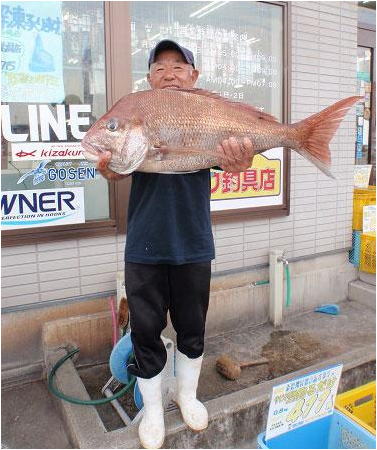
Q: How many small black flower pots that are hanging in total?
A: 0